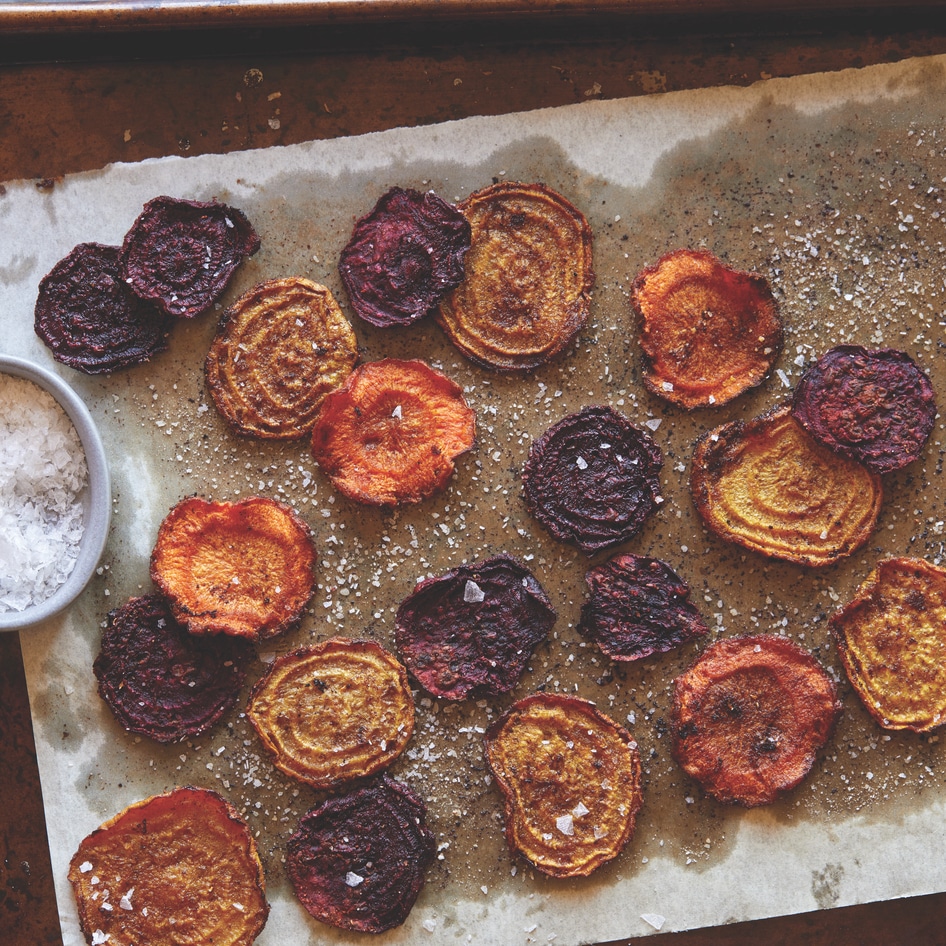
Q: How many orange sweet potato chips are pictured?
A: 4